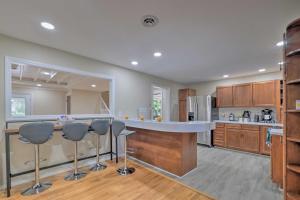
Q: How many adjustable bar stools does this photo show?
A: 4